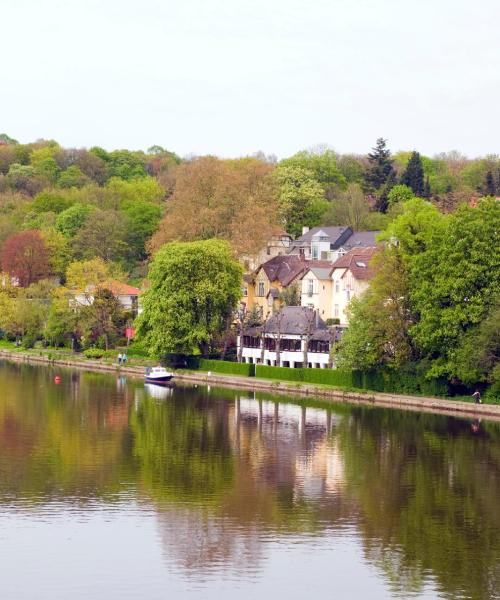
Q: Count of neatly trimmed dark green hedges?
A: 2